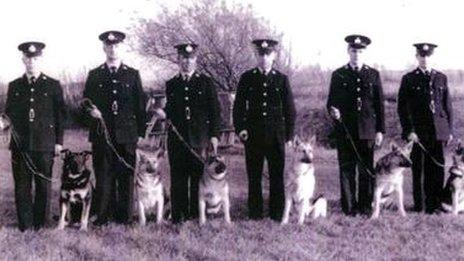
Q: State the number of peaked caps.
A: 6